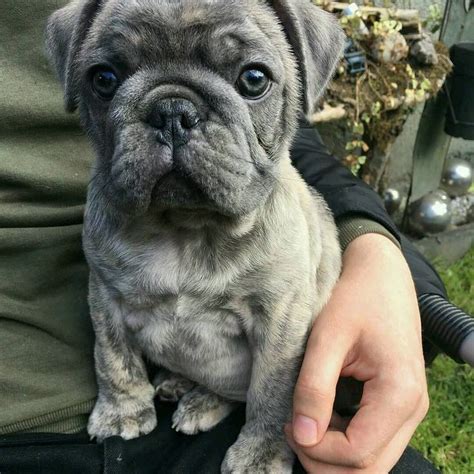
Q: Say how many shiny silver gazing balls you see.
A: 3